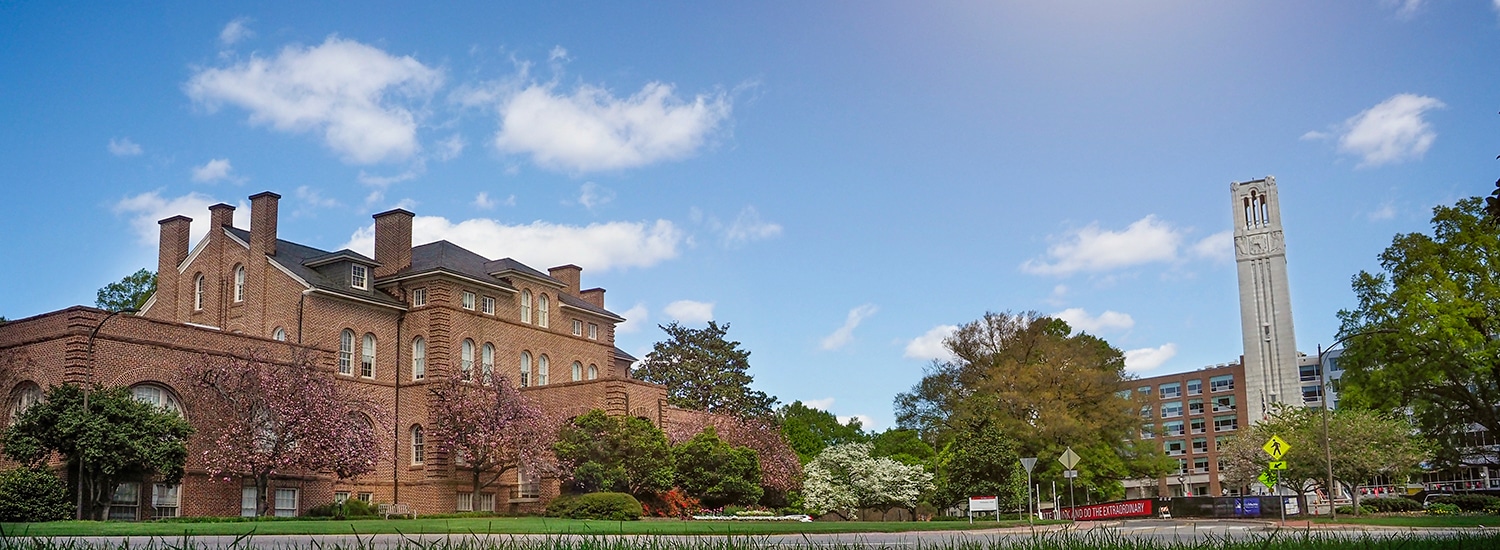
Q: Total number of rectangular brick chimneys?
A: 6